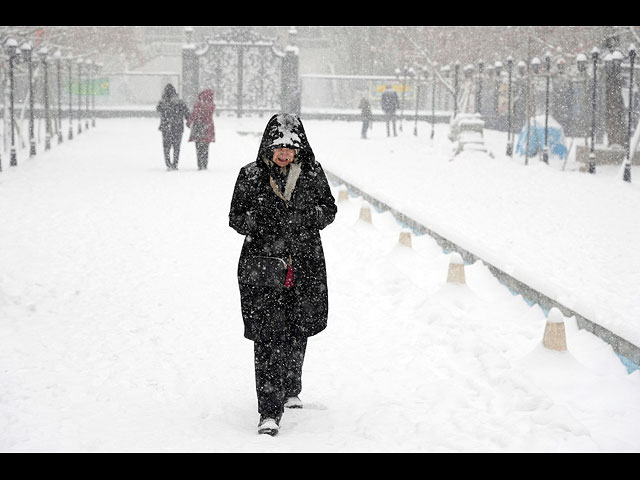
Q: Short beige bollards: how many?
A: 5